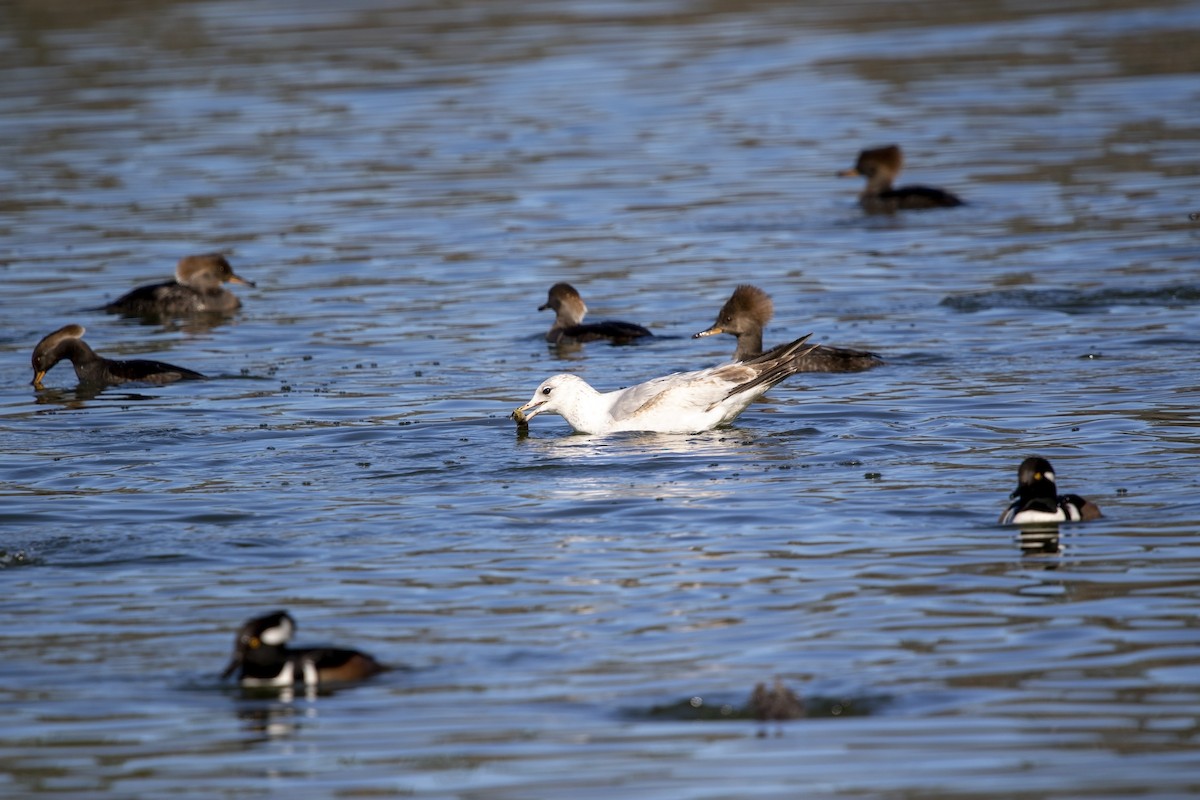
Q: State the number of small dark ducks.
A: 7